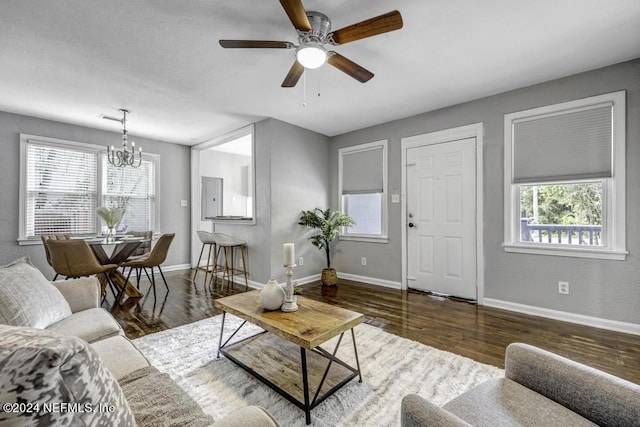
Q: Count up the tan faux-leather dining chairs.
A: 4